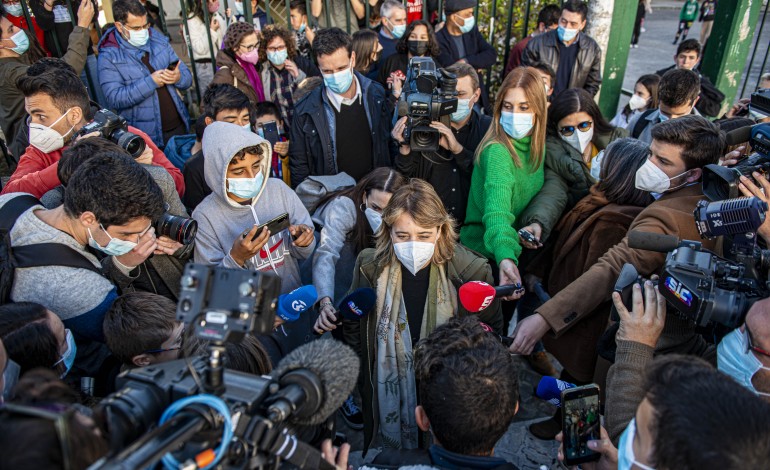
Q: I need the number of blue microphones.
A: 3